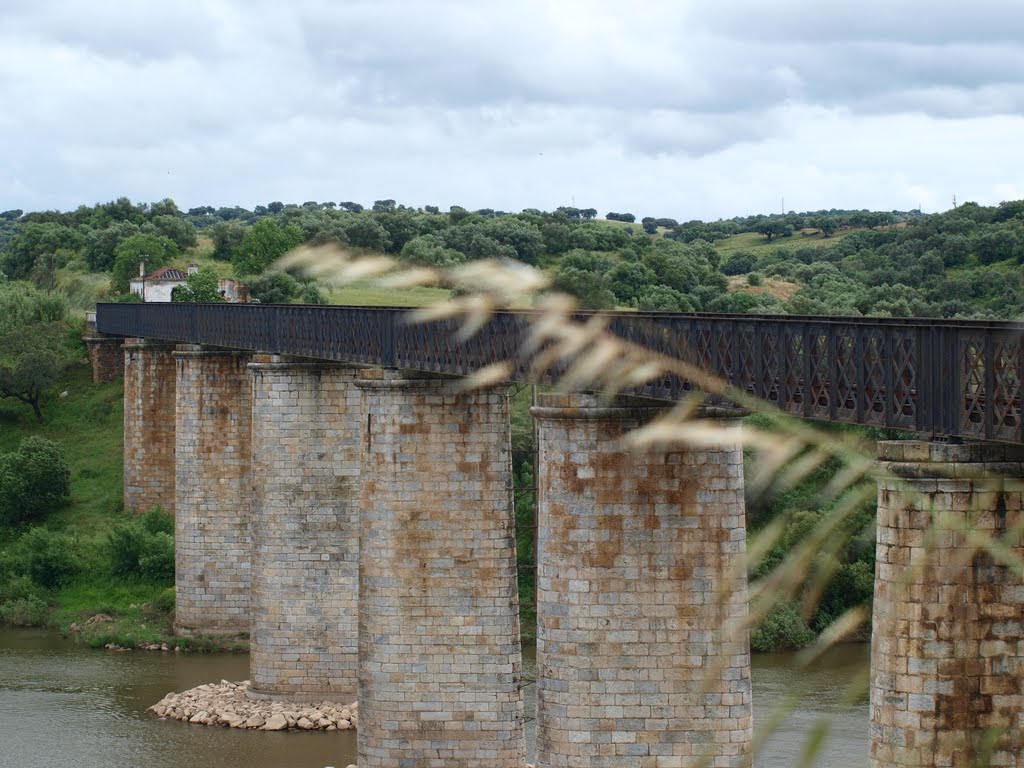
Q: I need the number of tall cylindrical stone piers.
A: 6